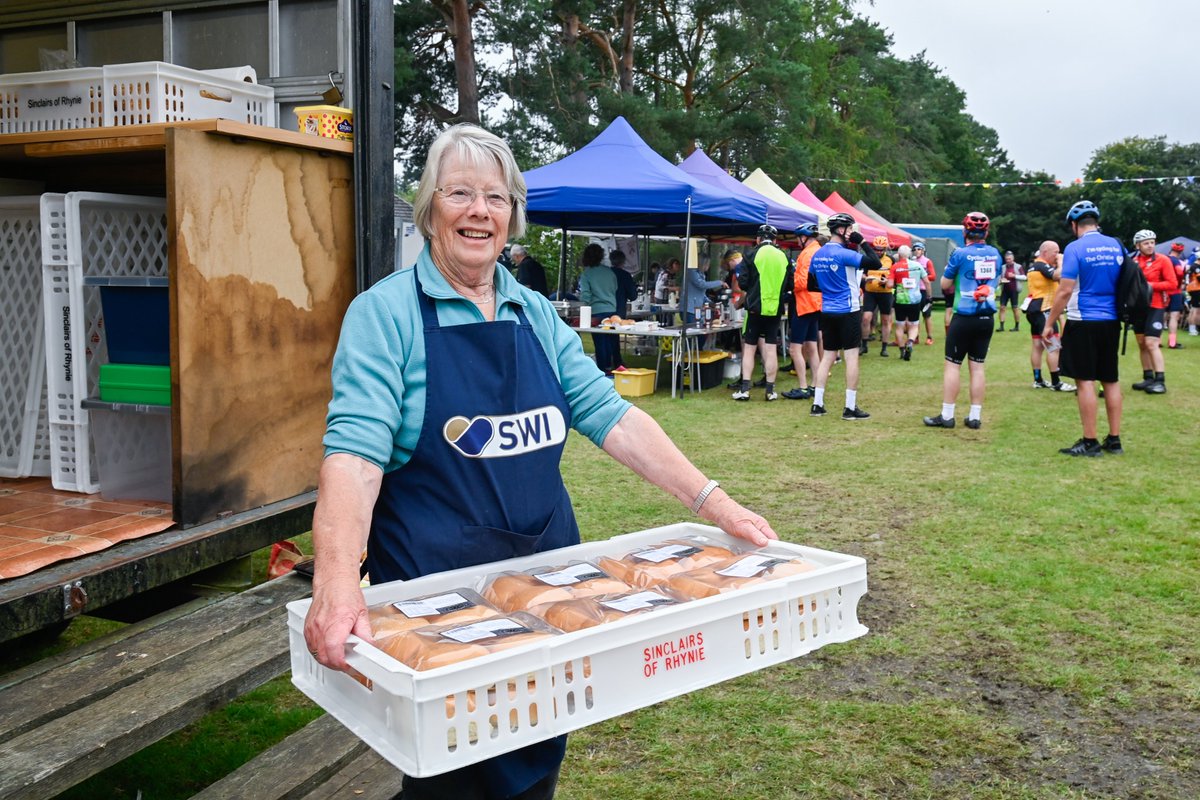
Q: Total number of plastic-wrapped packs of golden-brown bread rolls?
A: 6